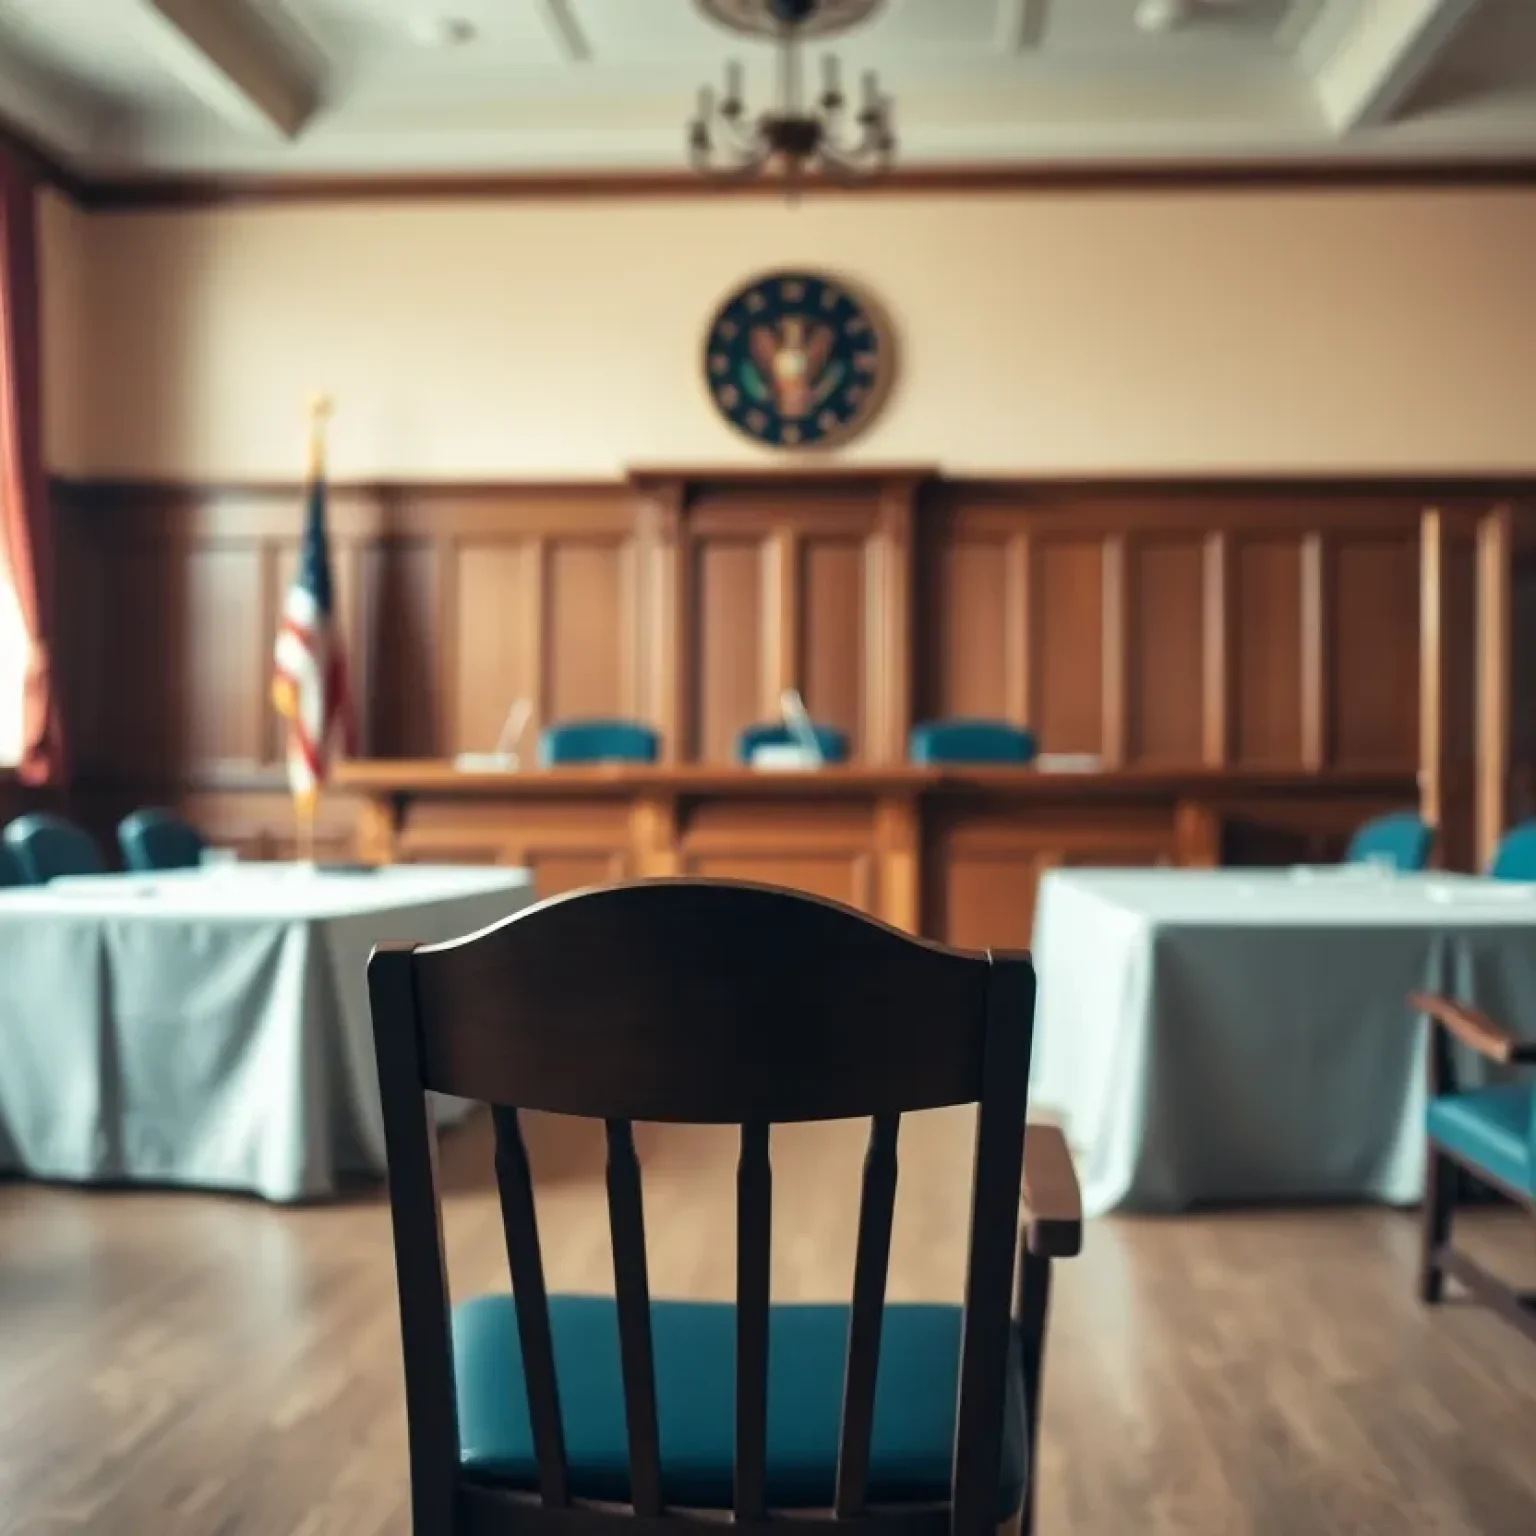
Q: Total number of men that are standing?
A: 0